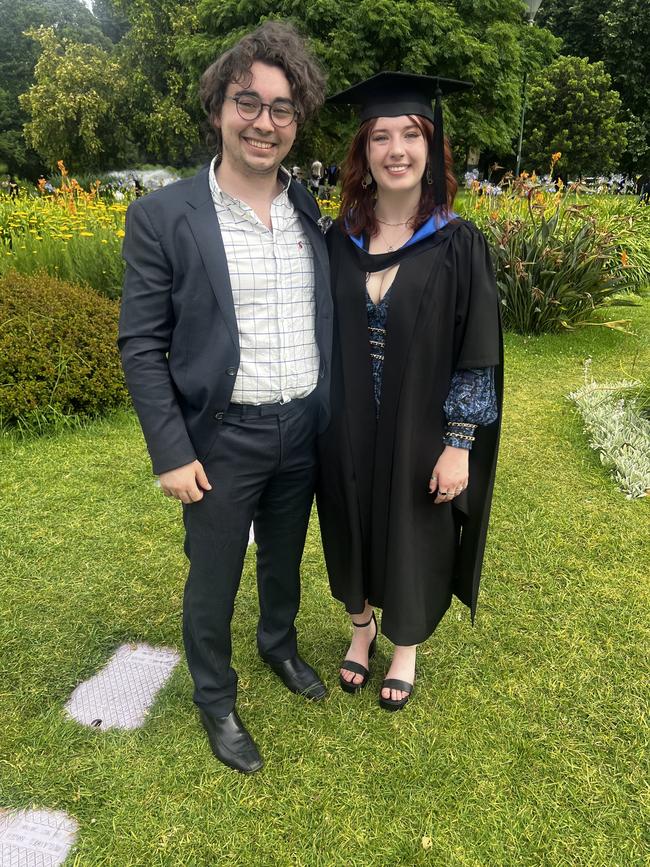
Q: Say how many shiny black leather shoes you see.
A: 2